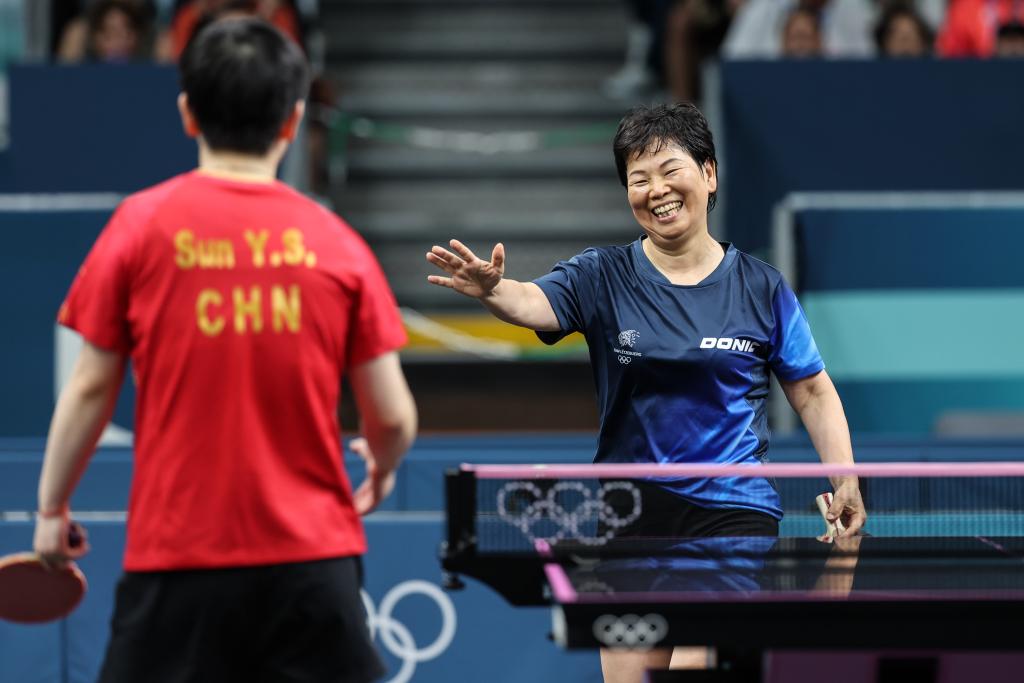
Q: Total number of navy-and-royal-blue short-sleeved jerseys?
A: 1